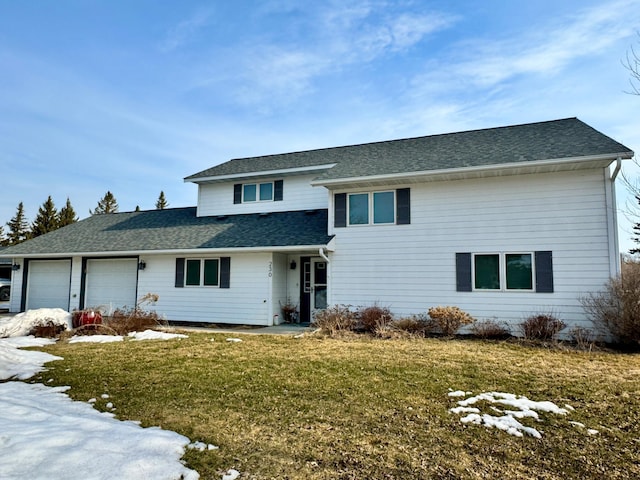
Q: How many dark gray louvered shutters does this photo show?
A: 8